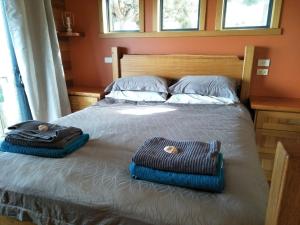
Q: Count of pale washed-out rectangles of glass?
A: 3